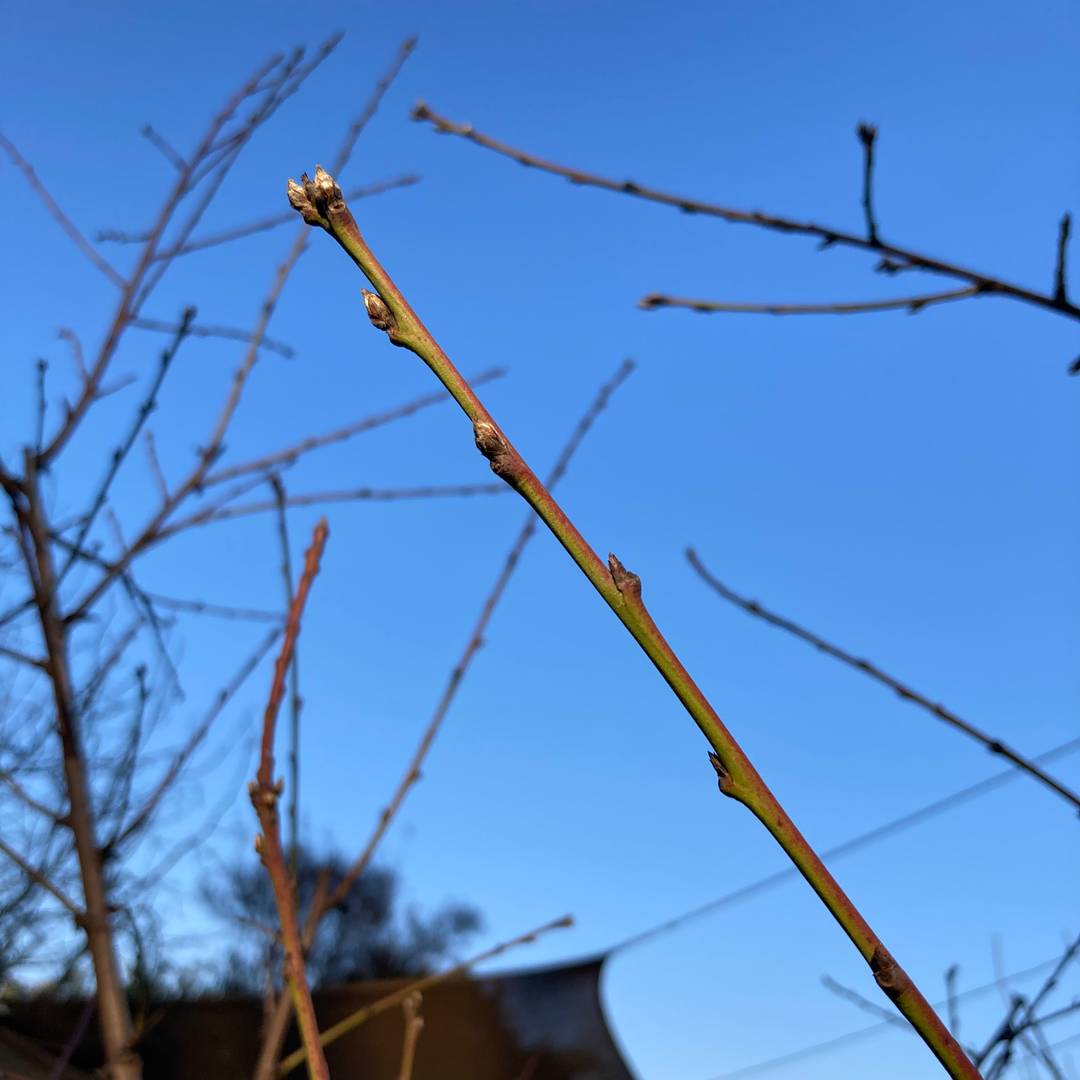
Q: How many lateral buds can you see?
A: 5